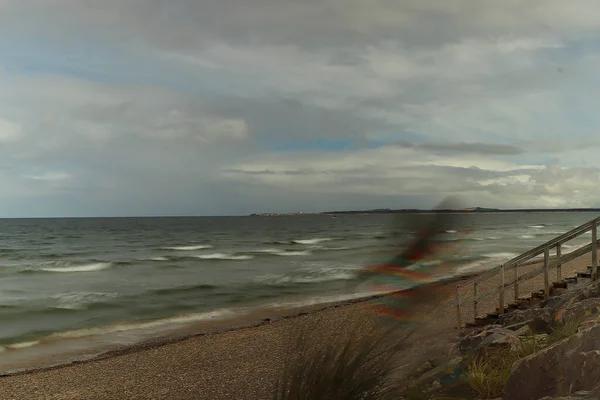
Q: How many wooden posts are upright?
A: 7